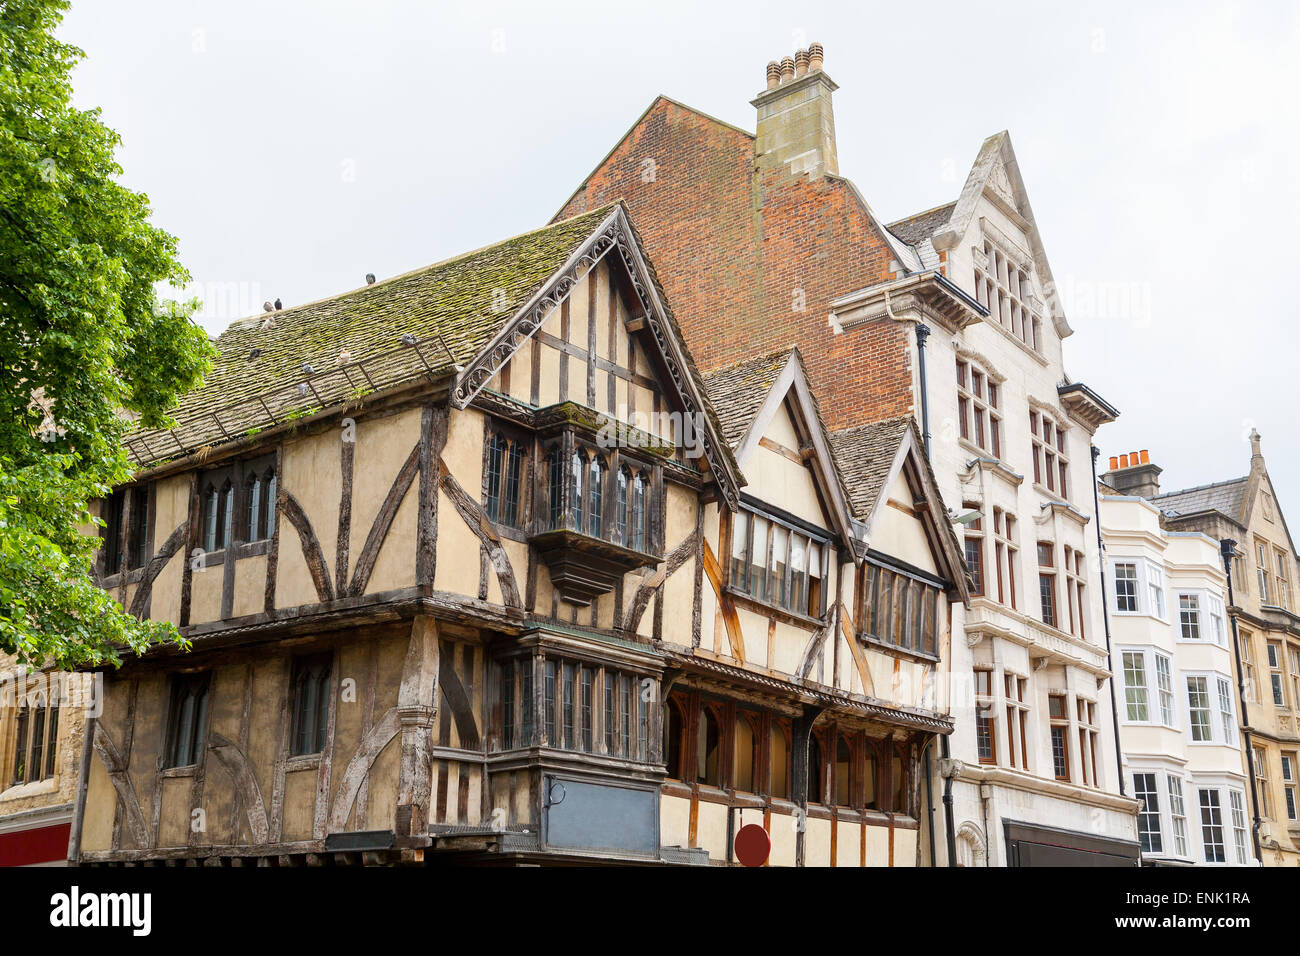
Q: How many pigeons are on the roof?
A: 9